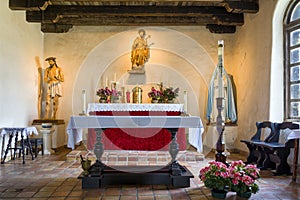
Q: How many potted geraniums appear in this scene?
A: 2